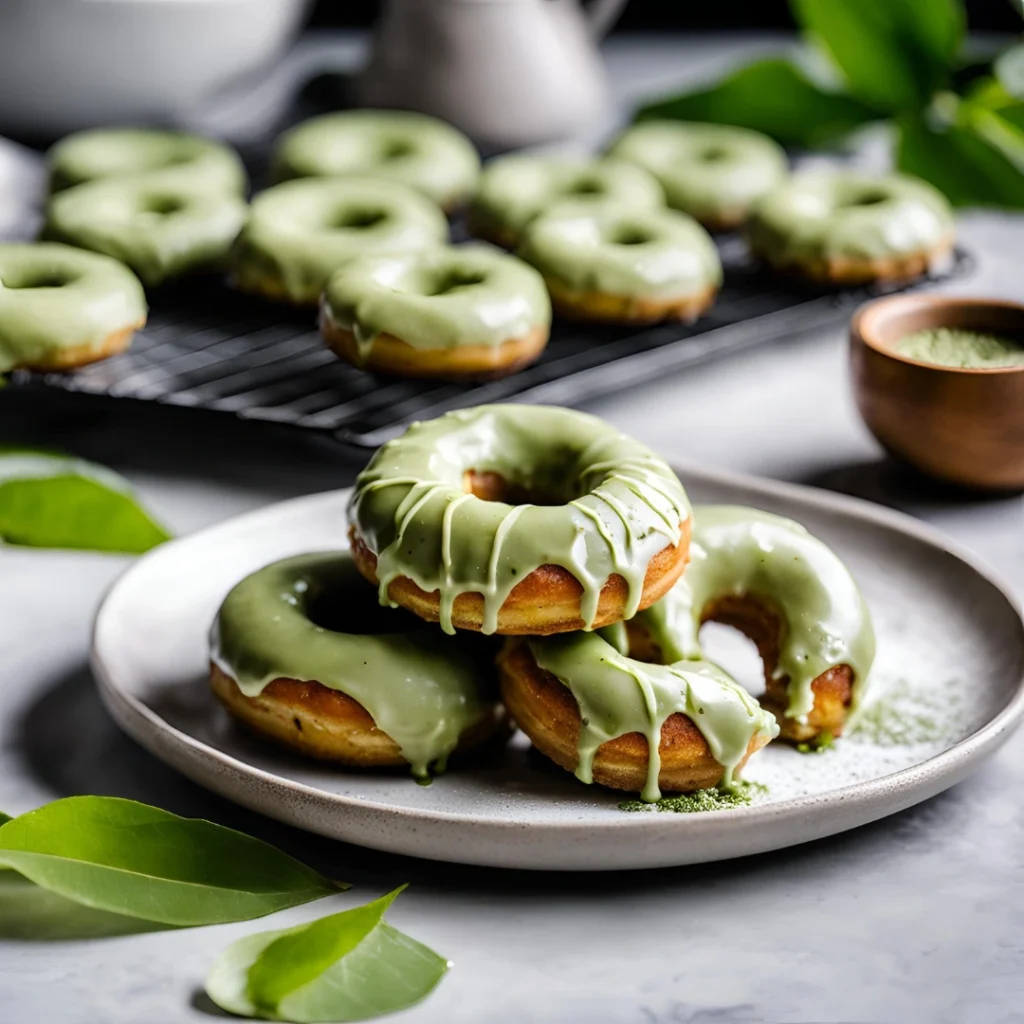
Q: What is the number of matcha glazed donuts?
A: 14